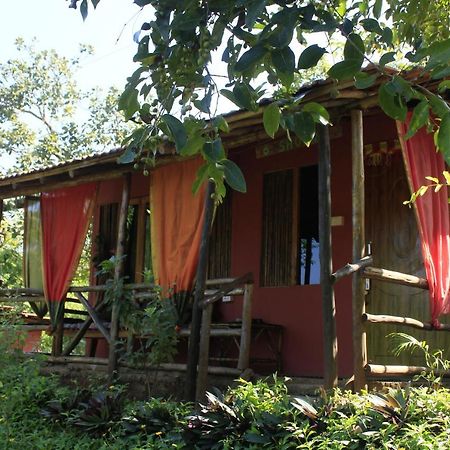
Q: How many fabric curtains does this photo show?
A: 4